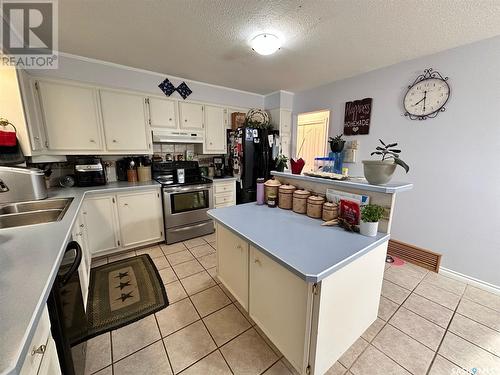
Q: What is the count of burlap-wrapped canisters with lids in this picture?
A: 5